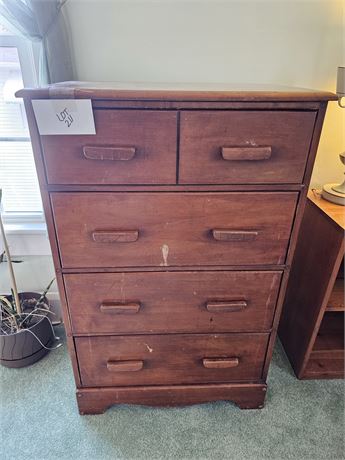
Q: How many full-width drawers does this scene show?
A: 3